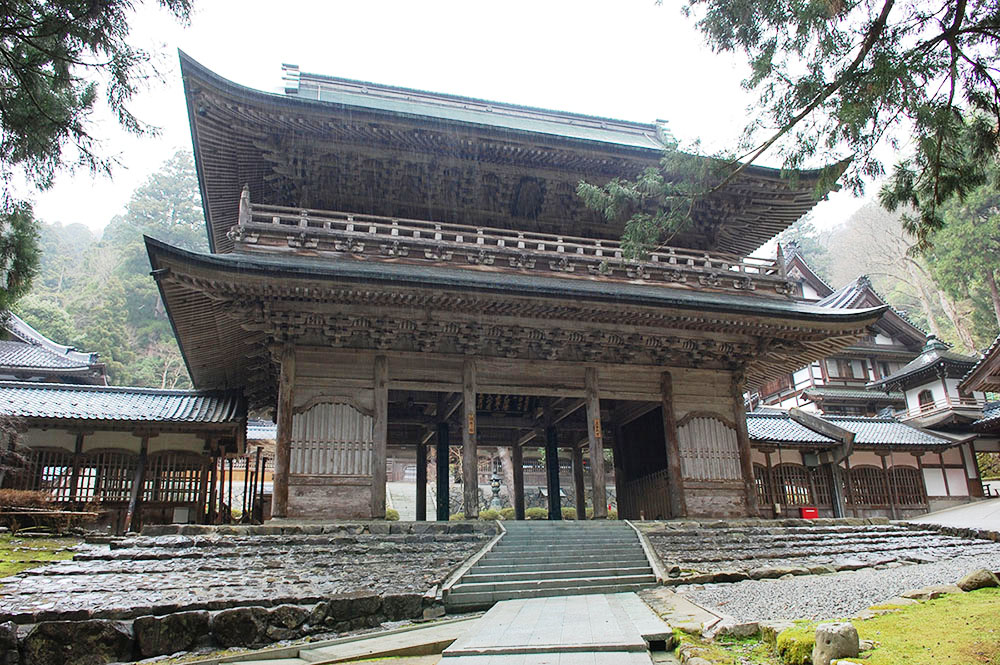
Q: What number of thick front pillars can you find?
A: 6